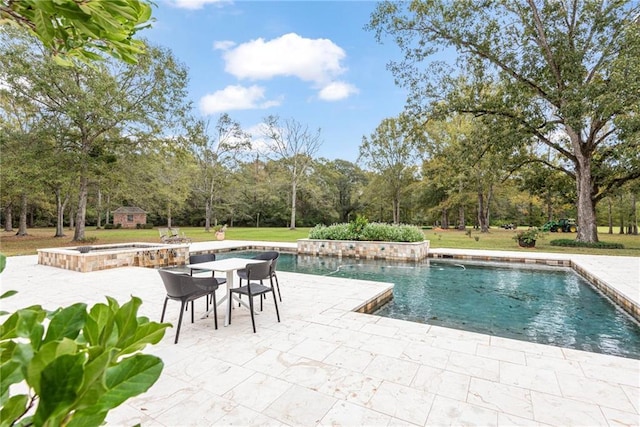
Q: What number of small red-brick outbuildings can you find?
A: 1